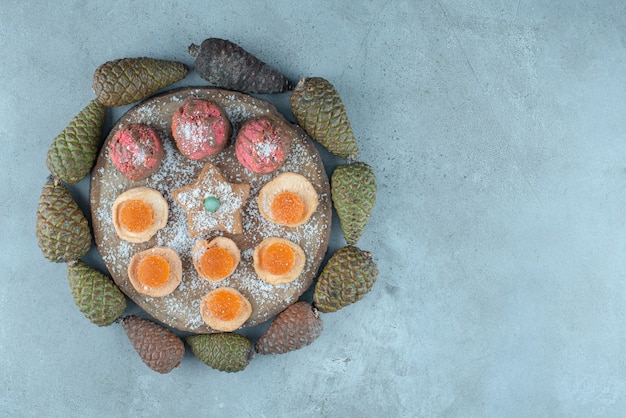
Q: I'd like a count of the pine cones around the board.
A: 11